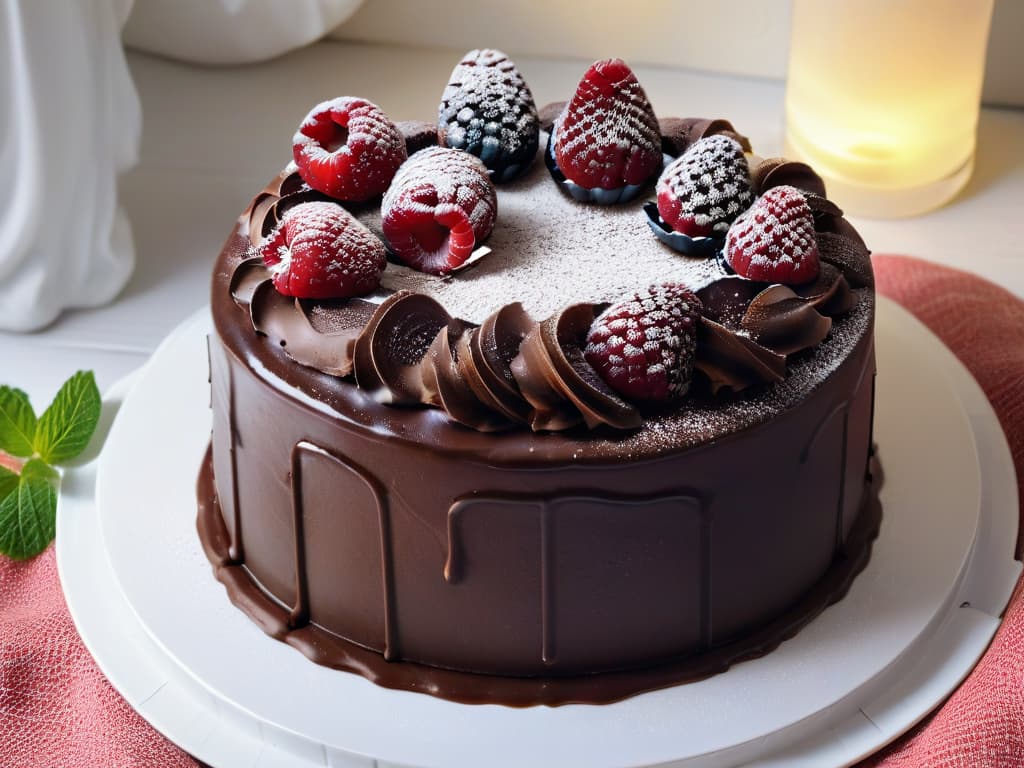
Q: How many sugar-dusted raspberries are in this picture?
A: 7